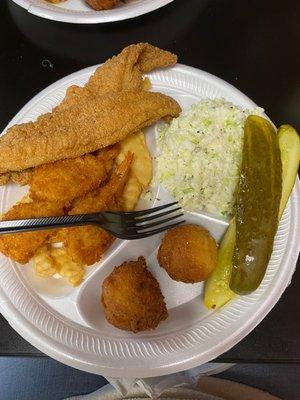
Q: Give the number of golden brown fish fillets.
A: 2